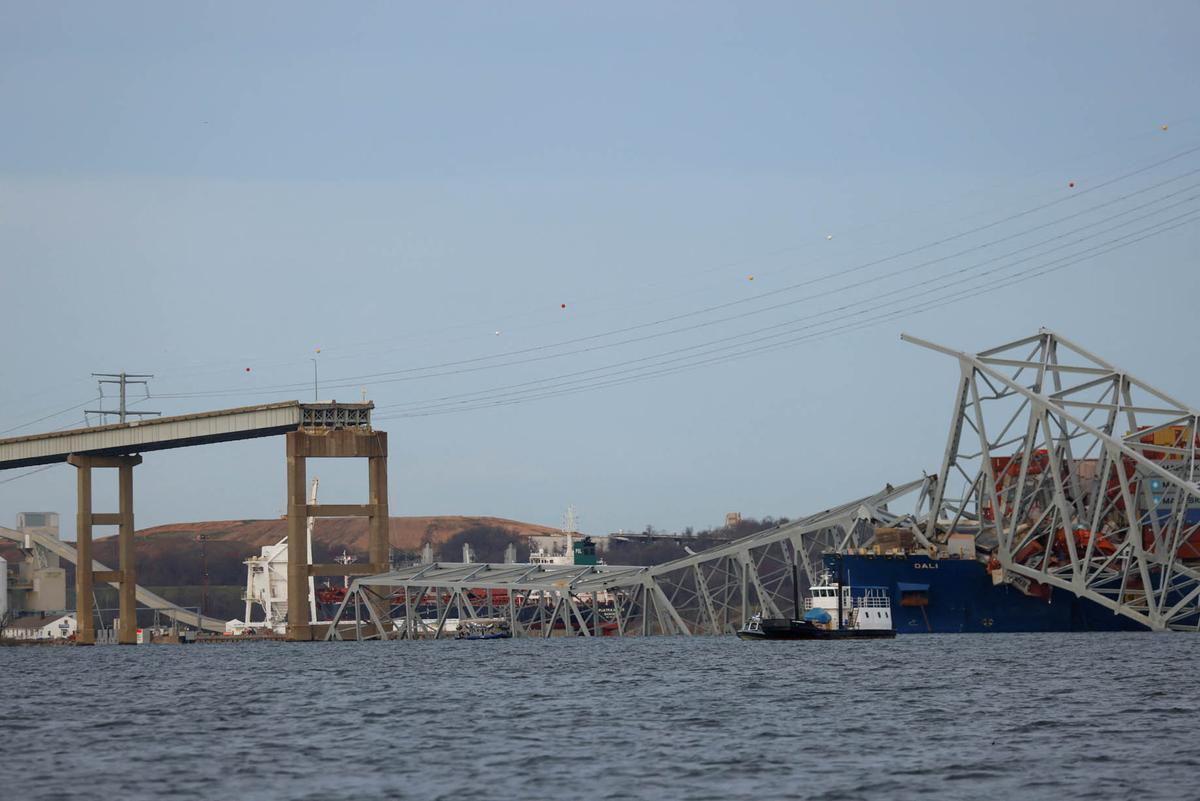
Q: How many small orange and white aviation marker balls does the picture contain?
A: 8